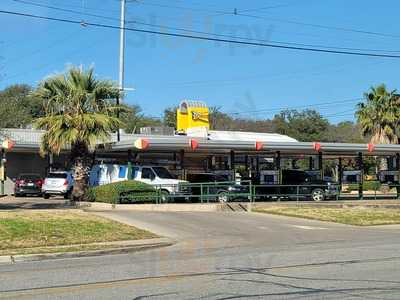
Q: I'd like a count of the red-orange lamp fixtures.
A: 6